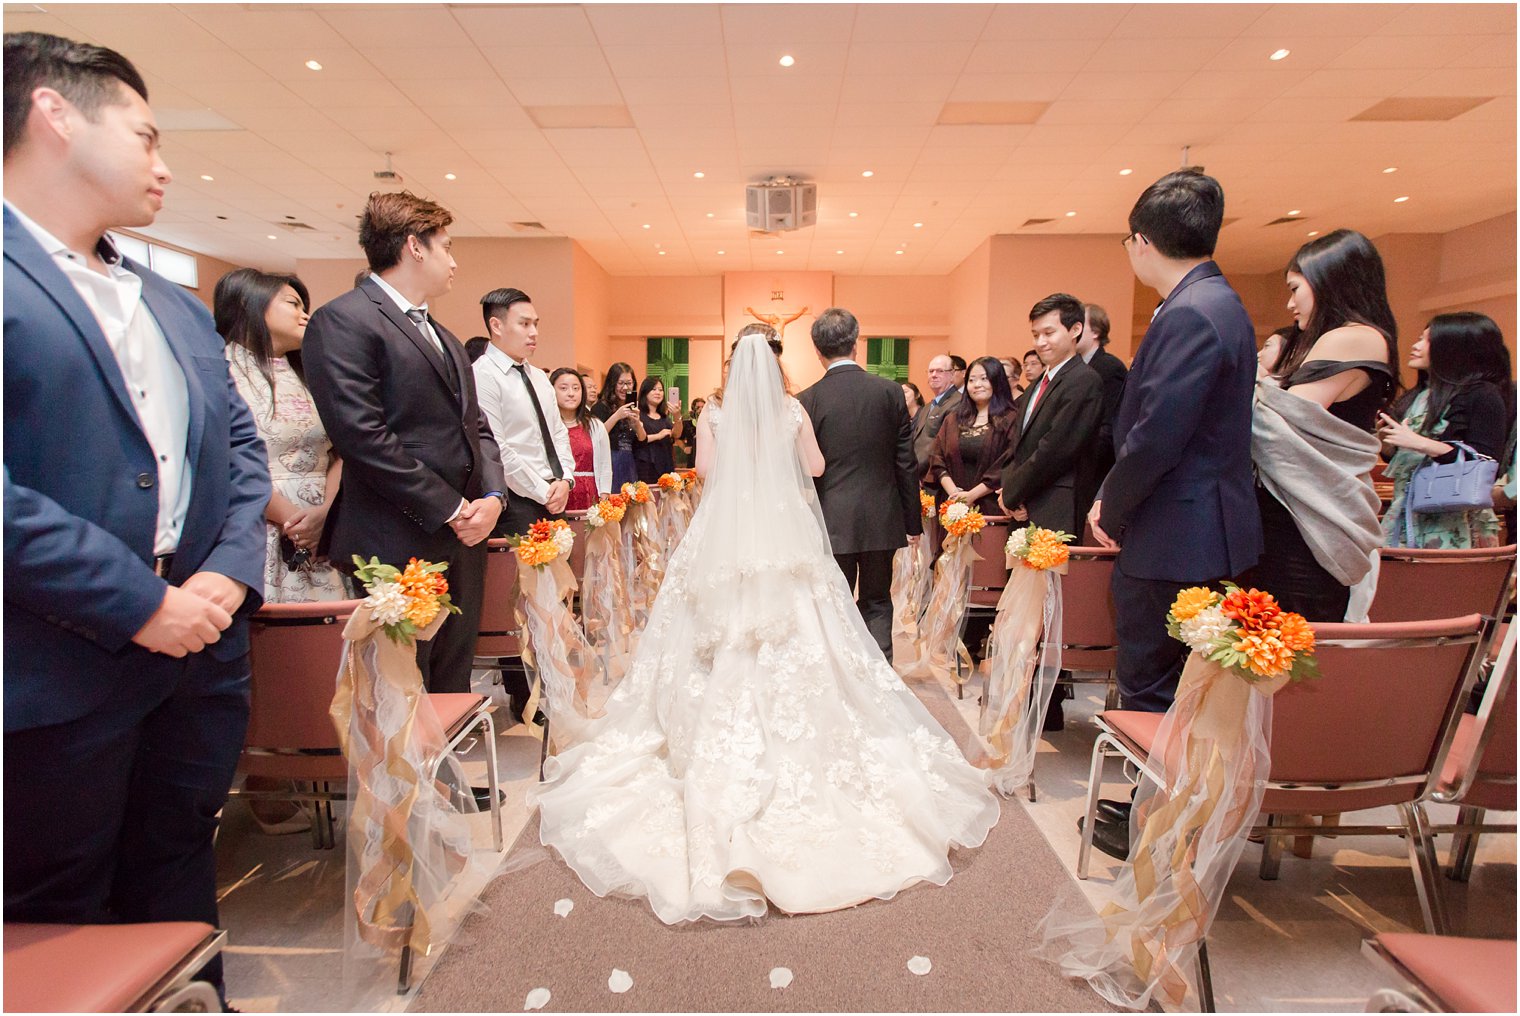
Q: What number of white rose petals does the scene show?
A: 5